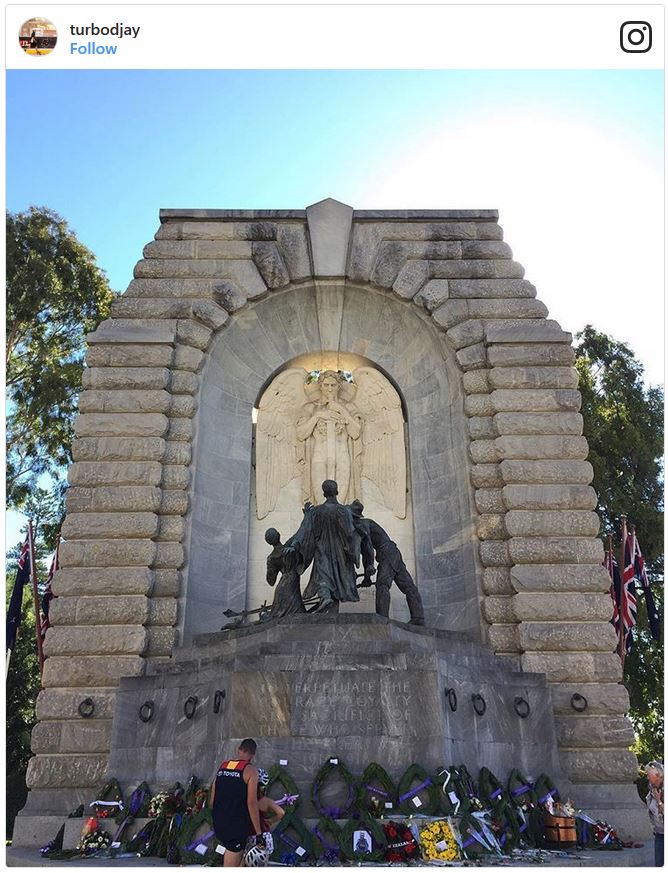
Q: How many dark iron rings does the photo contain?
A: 8